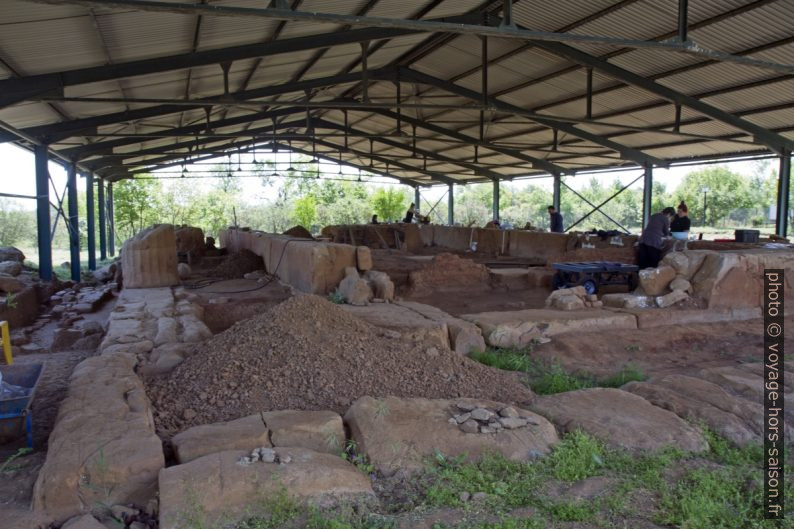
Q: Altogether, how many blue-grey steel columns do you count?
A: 11